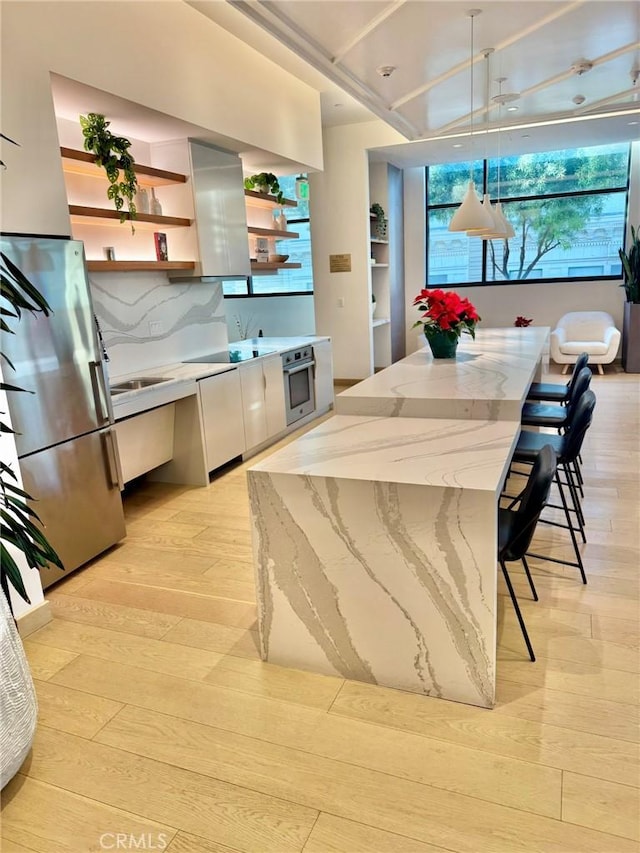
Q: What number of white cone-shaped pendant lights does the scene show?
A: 3